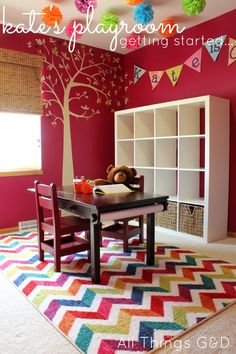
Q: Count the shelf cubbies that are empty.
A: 12